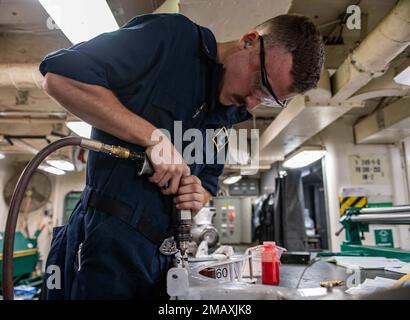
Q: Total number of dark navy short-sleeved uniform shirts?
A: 1